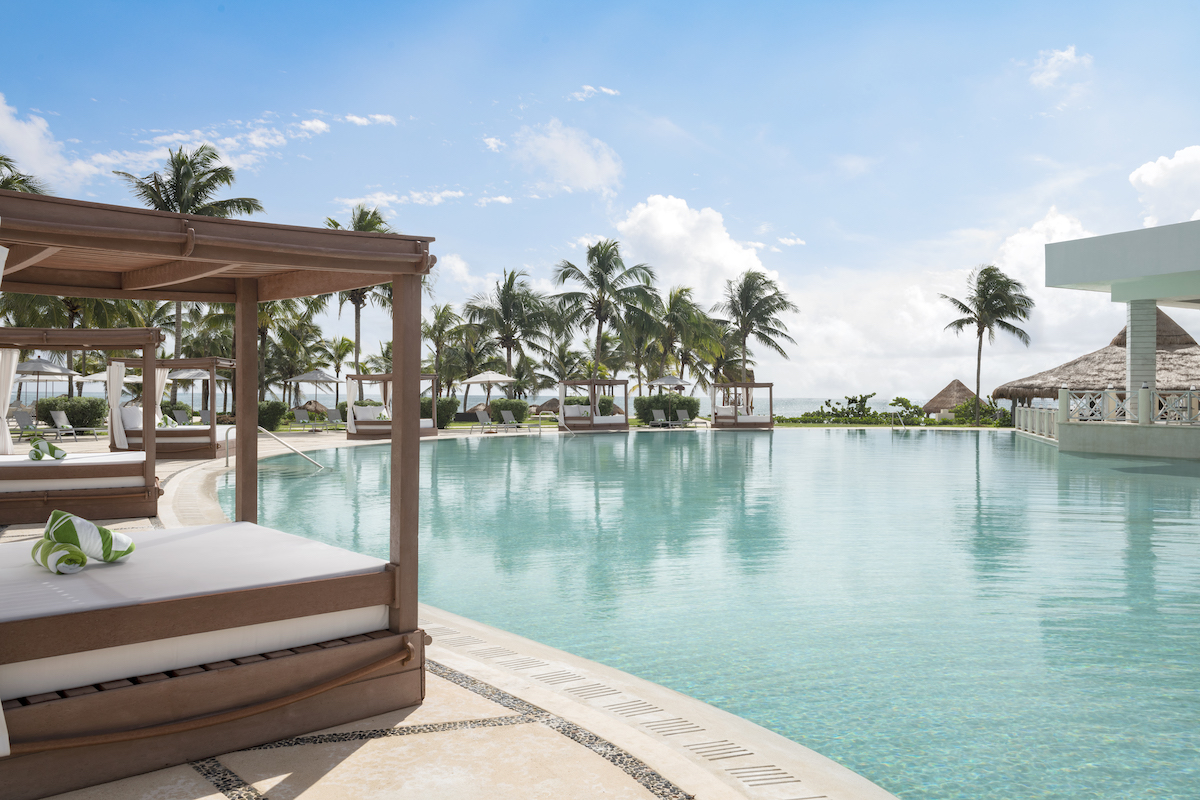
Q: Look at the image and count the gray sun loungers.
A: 10